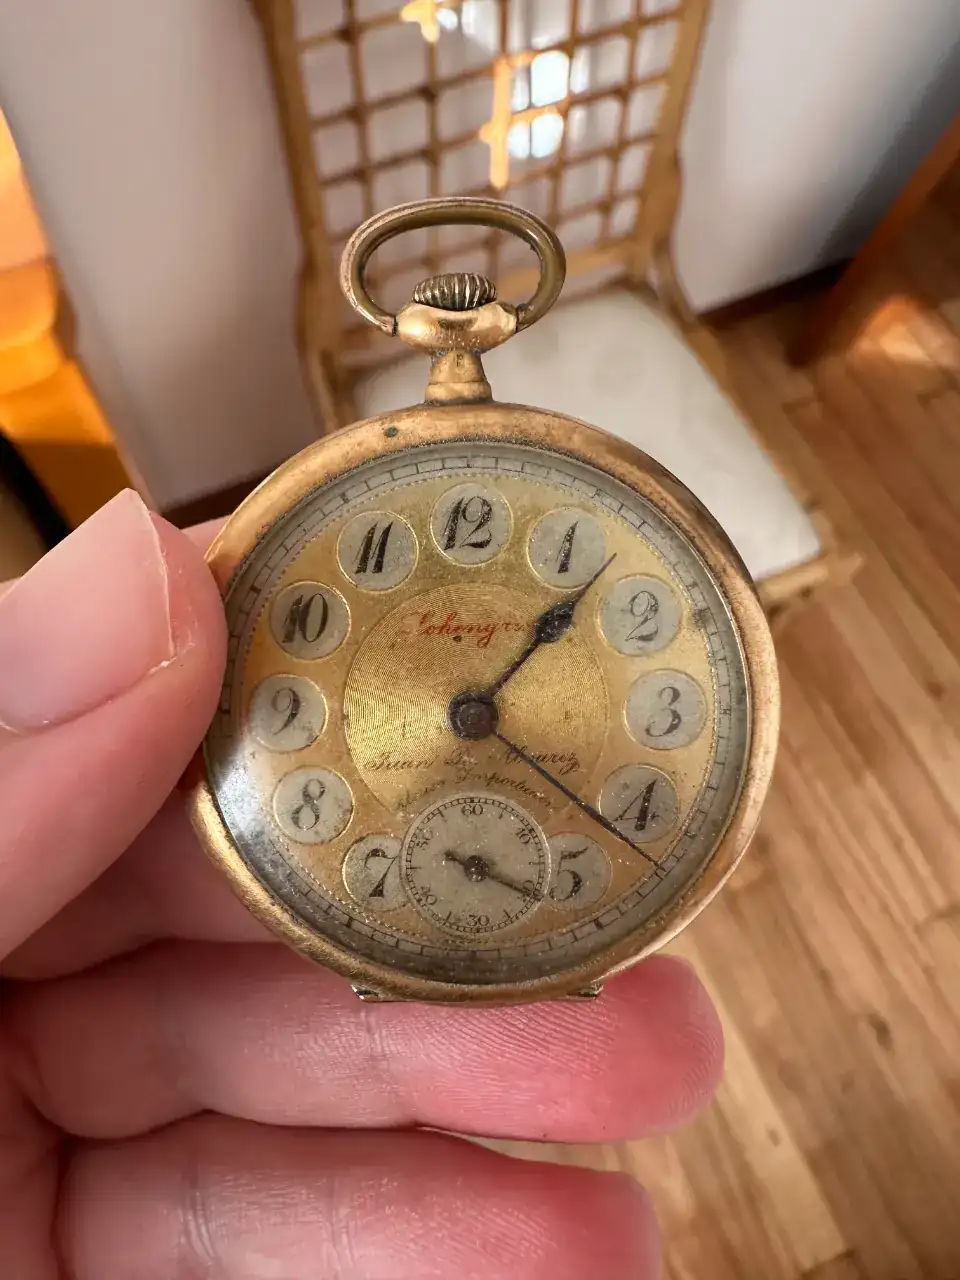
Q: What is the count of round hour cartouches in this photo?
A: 11